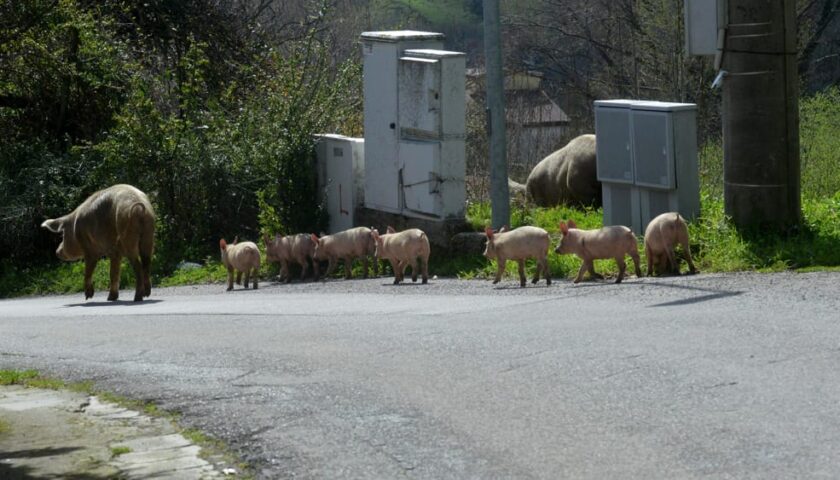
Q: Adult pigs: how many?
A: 2